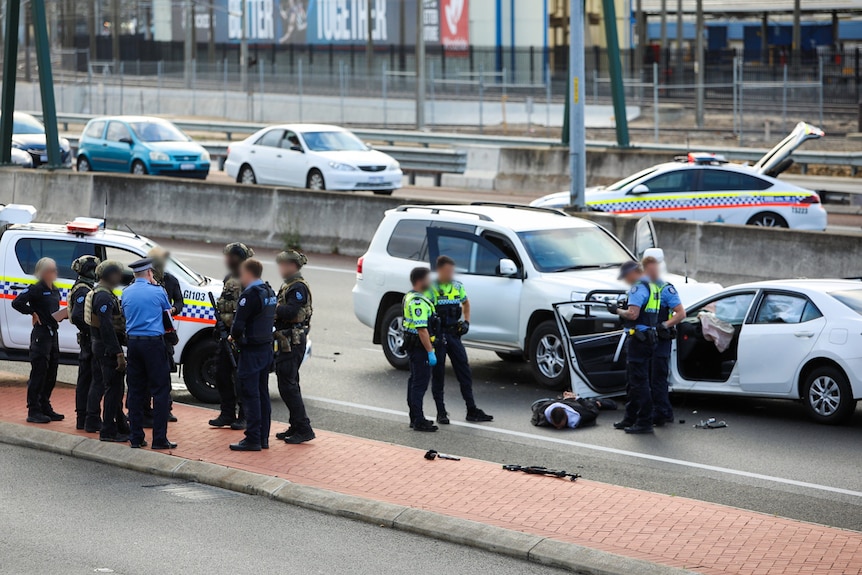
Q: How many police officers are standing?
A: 12